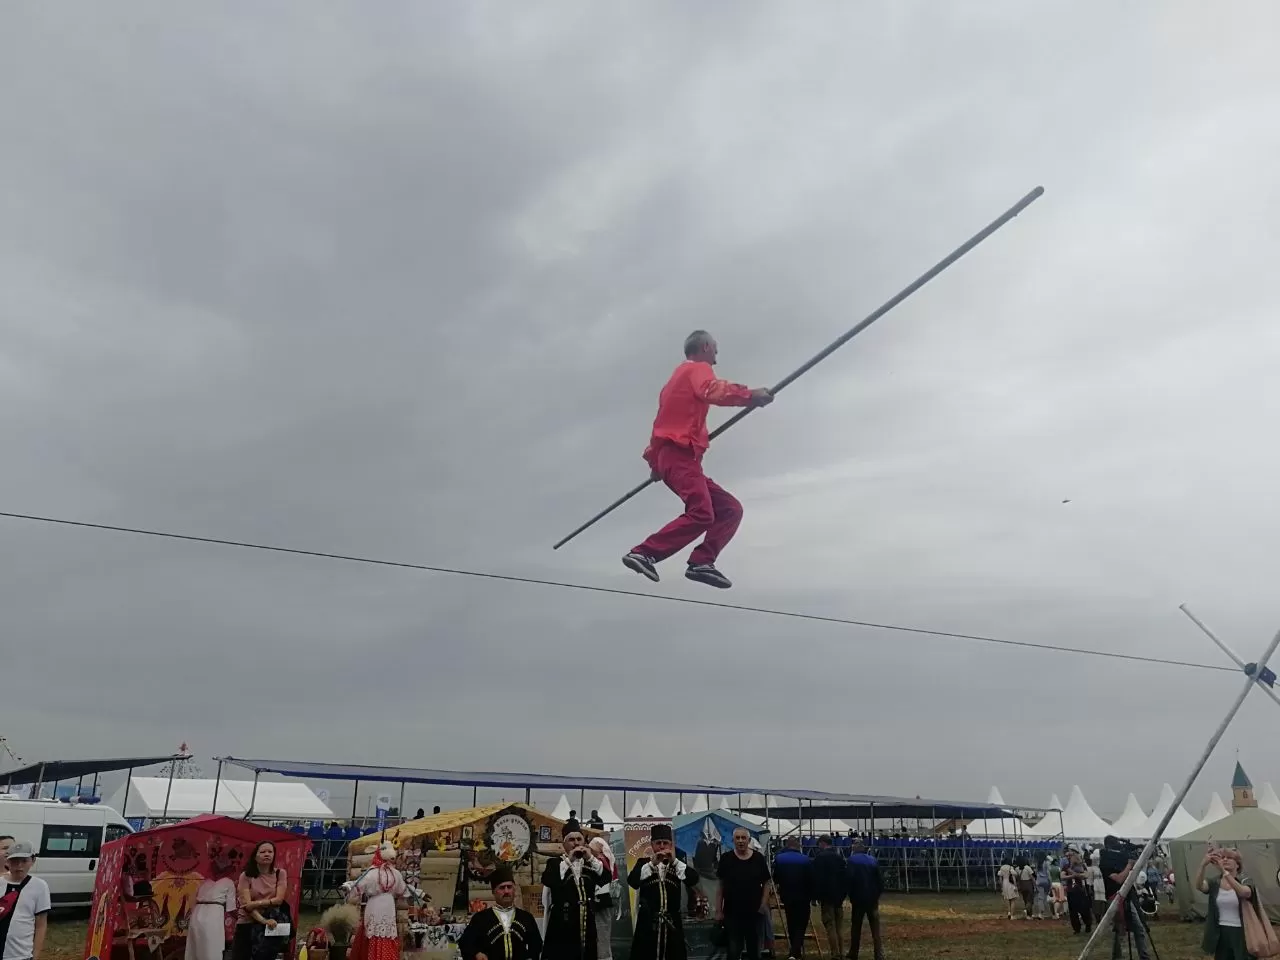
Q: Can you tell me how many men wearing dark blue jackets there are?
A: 3